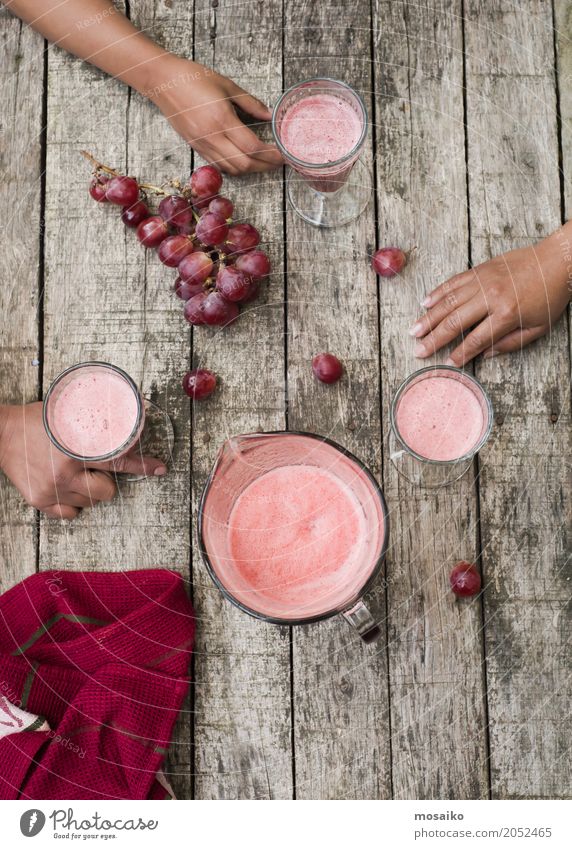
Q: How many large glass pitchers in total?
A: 1